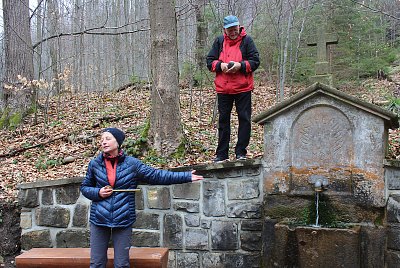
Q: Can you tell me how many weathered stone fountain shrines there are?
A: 1